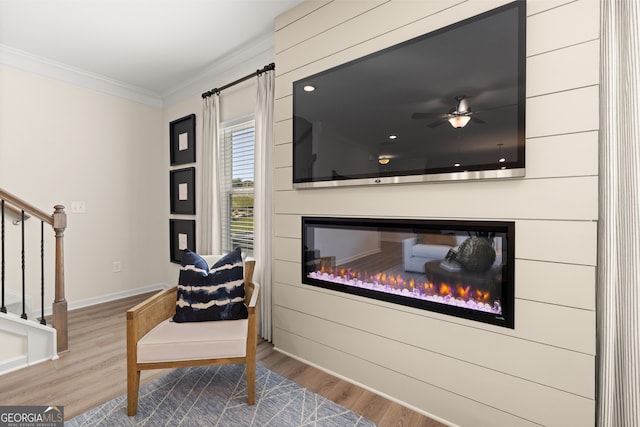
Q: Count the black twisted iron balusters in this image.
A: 3